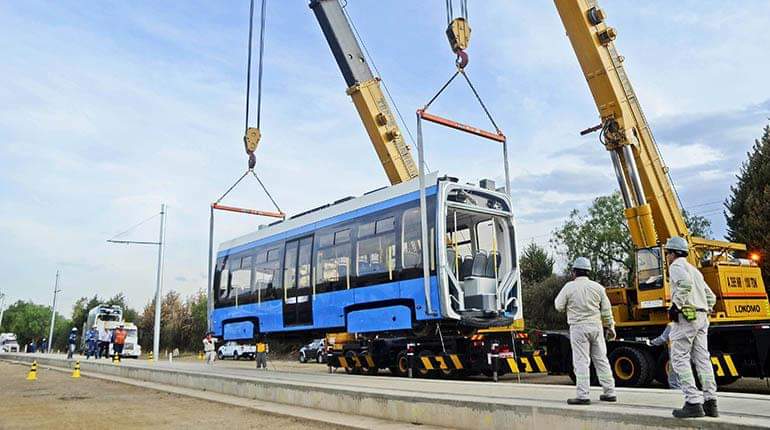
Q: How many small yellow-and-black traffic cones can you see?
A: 4